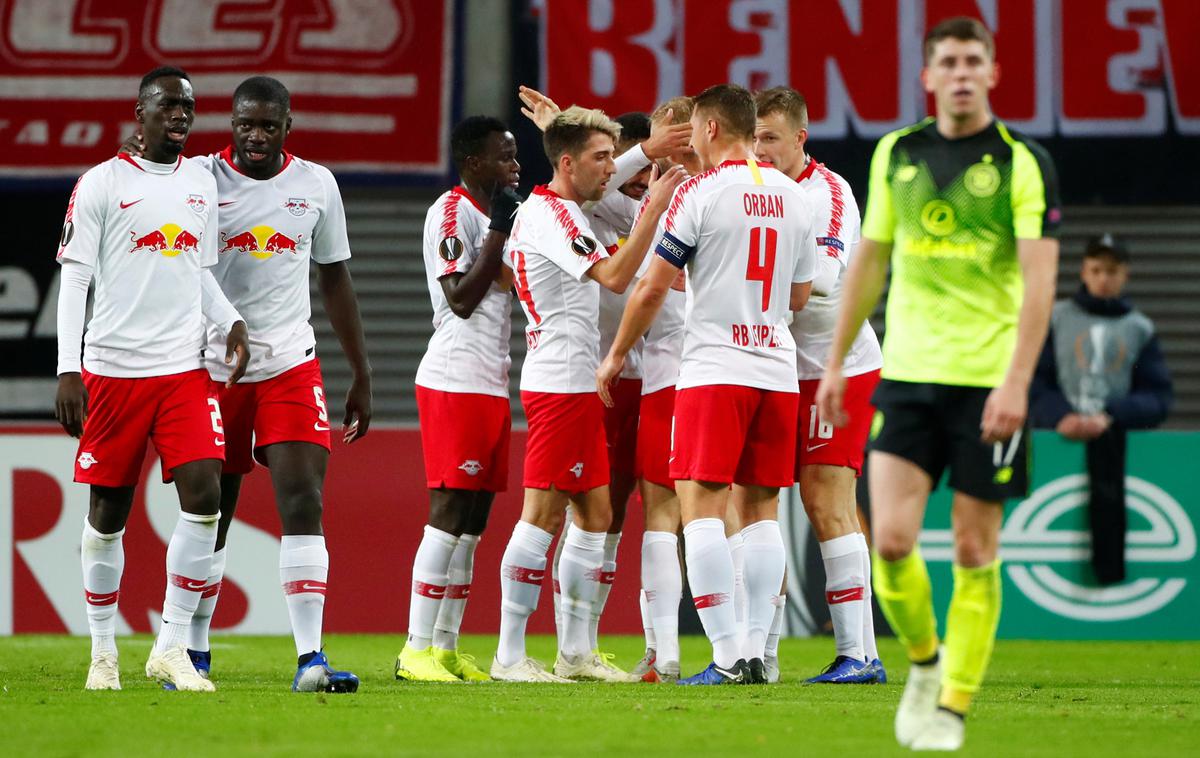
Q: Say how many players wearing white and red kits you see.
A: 8